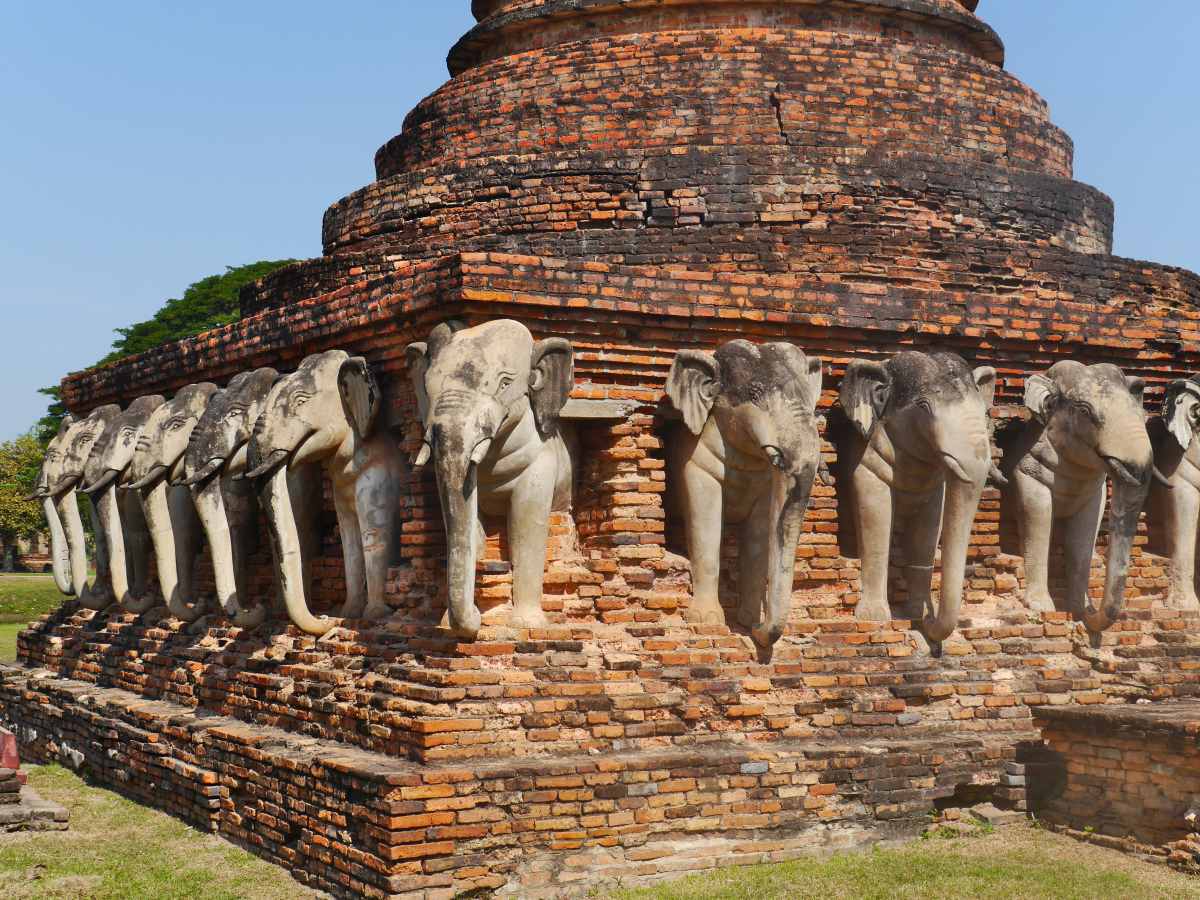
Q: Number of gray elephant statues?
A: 11